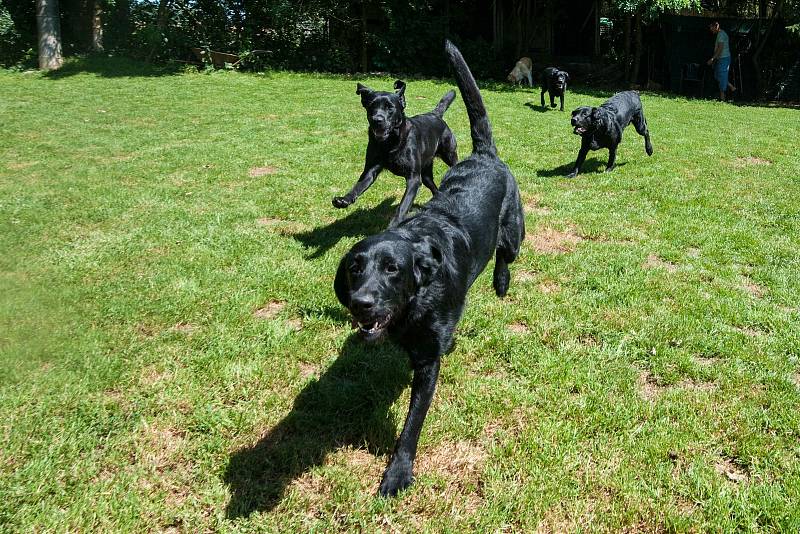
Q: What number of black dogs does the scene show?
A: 4